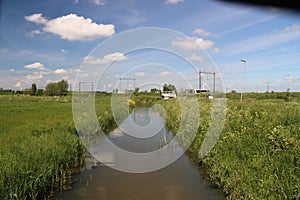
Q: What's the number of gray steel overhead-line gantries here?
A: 3